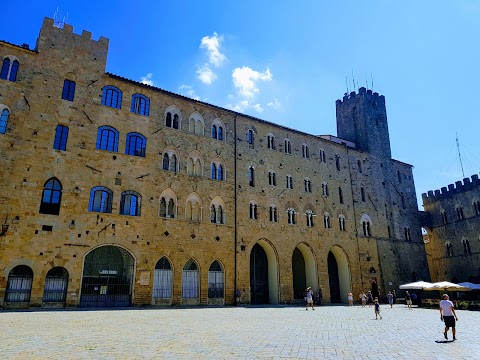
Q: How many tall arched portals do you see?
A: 3